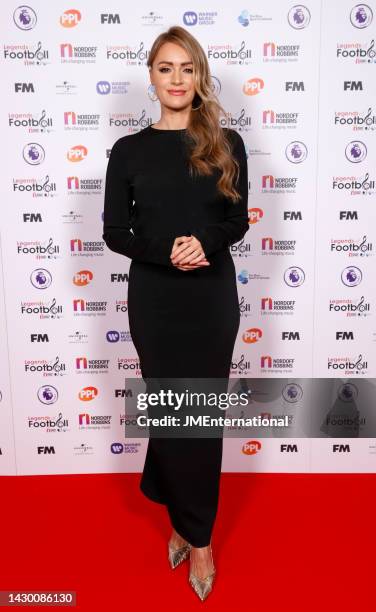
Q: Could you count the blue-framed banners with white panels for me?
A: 0